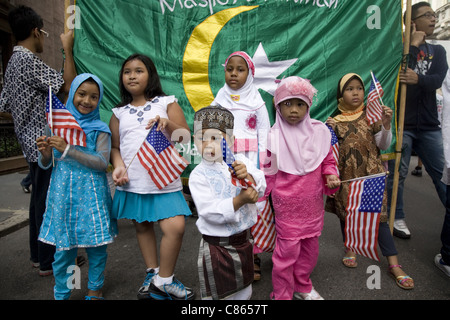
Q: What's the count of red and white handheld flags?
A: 7